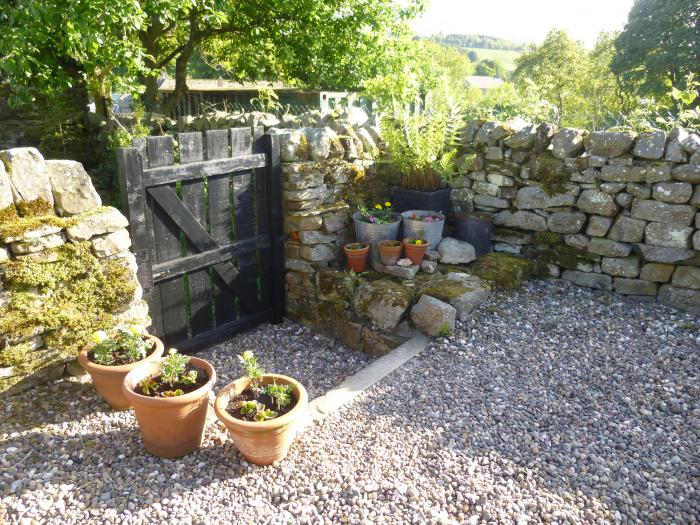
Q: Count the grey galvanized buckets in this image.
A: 2